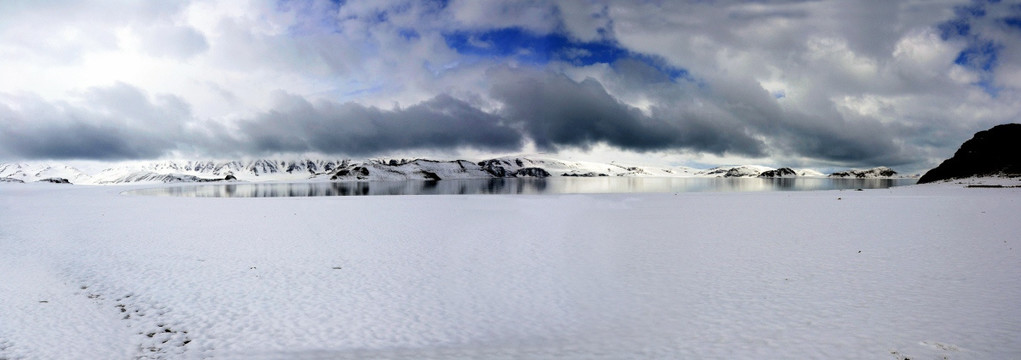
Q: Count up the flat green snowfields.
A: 0